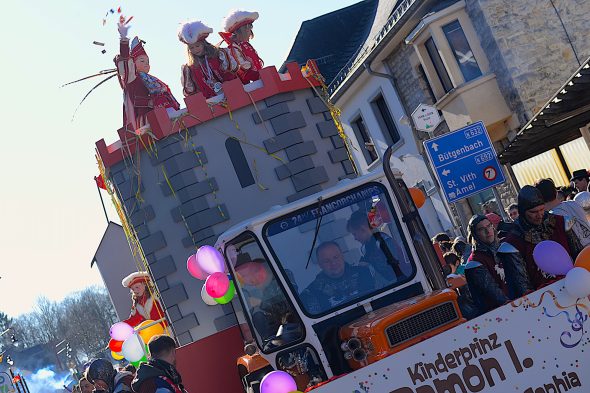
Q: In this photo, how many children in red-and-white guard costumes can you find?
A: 4